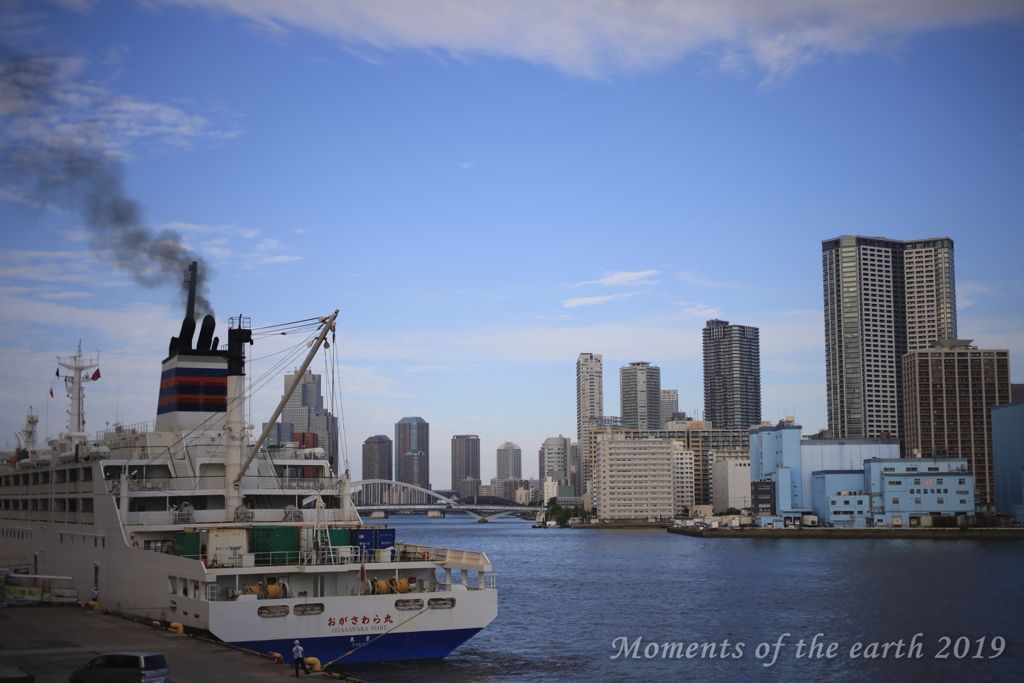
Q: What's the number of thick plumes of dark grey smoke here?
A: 1